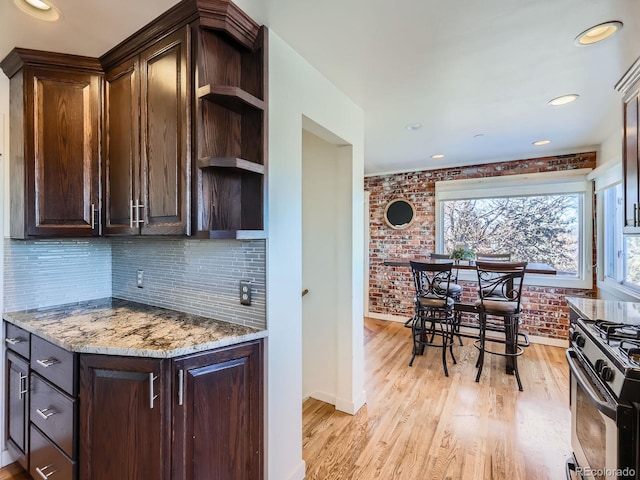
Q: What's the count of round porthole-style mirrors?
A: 1